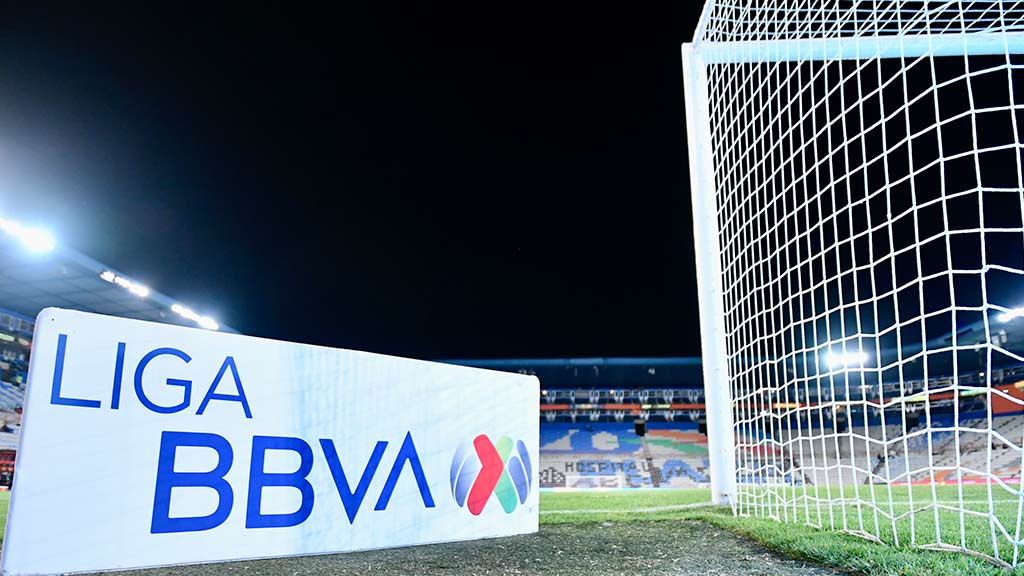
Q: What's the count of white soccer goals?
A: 1